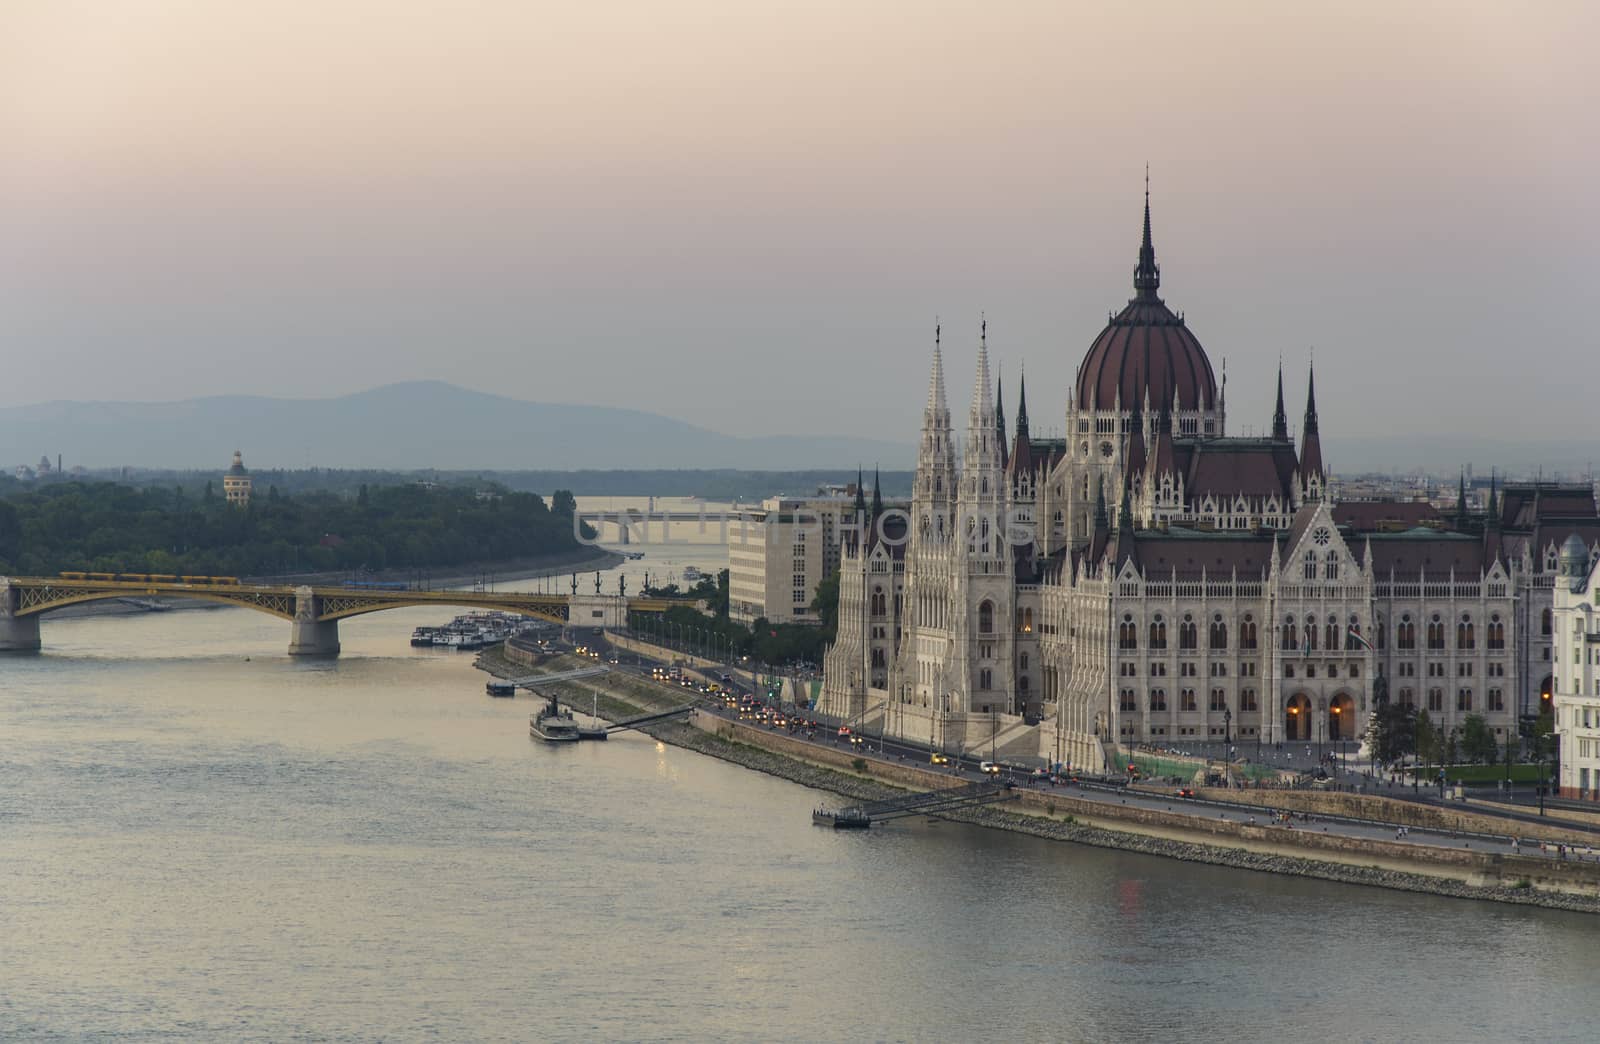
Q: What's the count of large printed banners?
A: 0